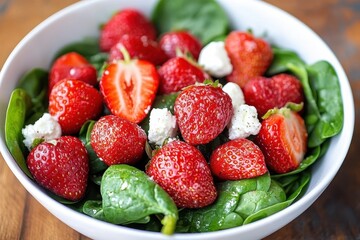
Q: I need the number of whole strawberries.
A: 13